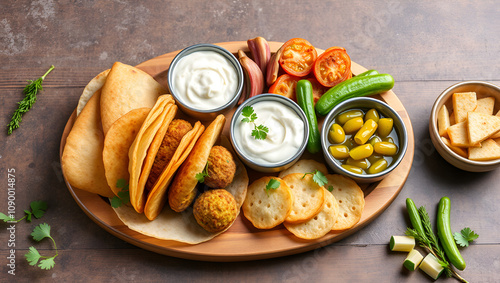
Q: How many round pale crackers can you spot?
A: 5